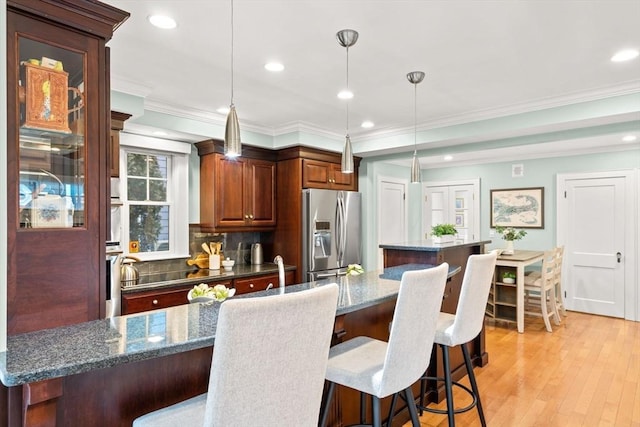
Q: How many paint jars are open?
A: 0